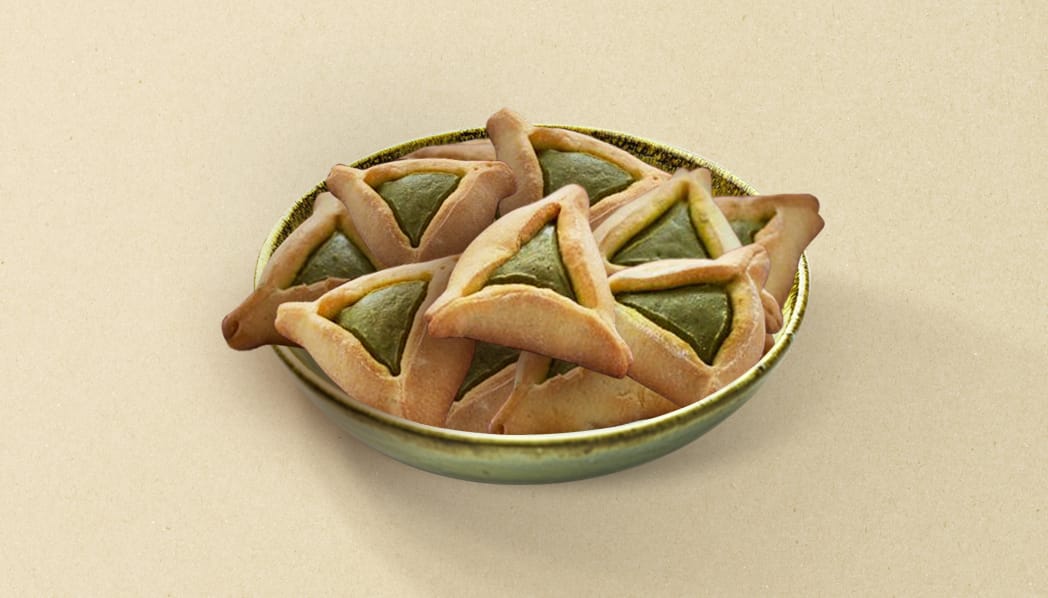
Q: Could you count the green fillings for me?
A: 10